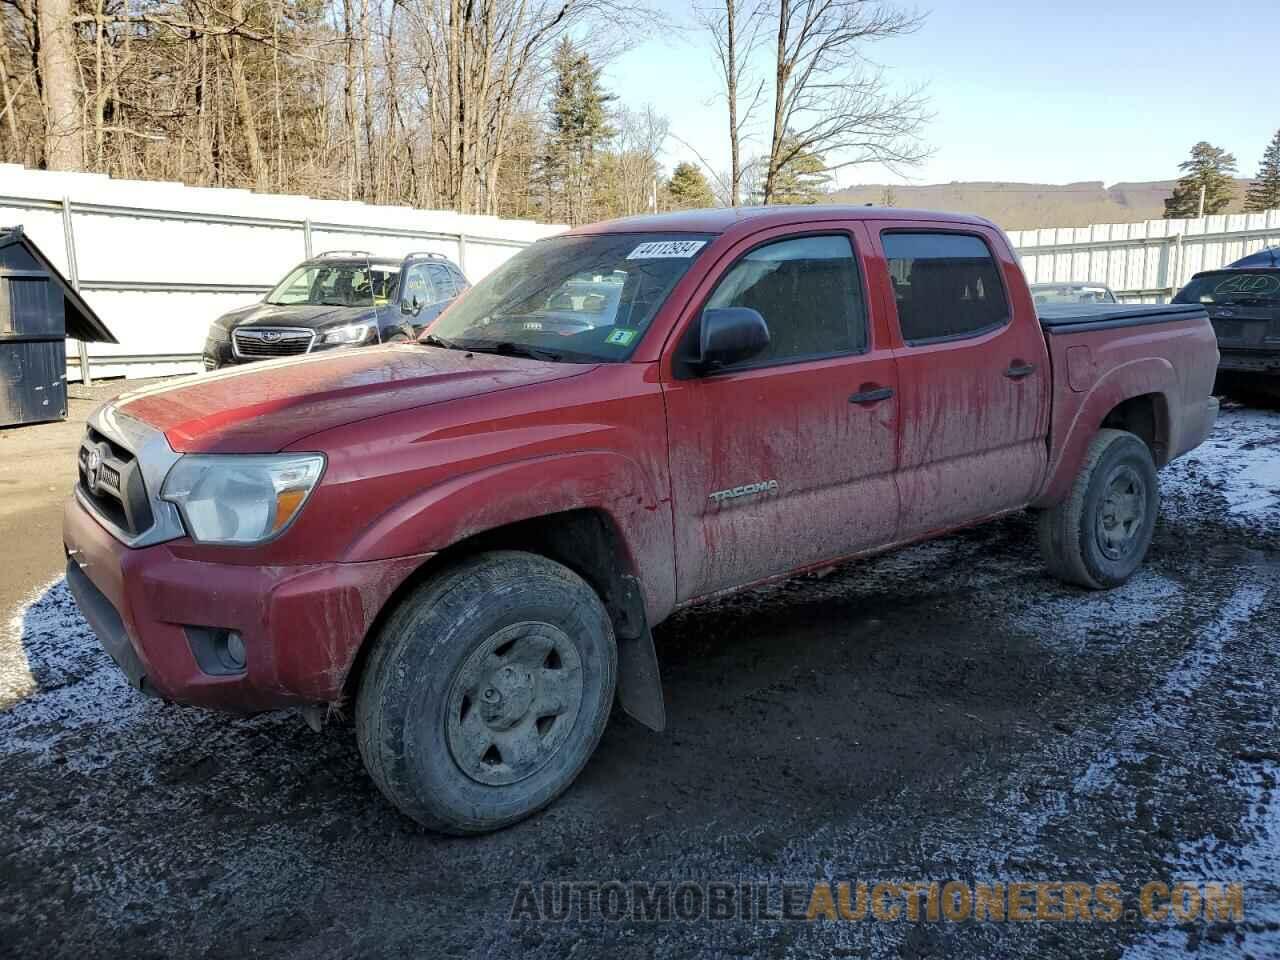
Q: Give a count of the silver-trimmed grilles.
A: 2